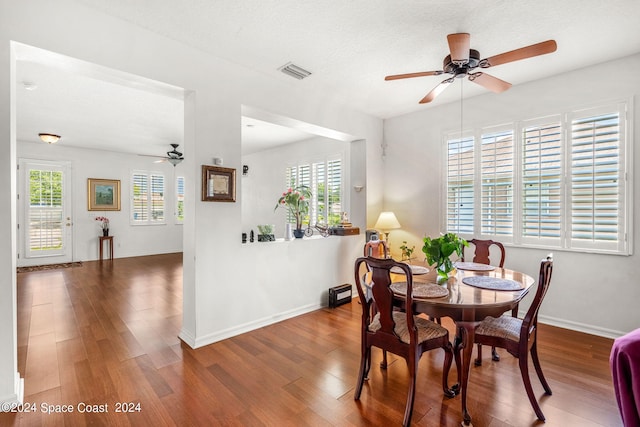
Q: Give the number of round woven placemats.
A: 4